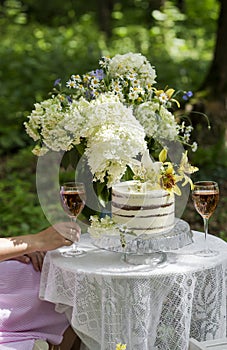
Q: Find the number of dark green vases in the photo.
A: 0